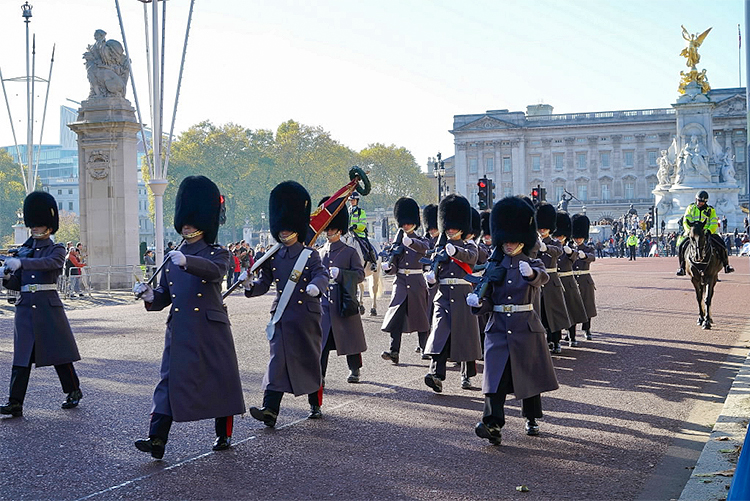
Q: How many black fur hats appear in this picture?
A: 14